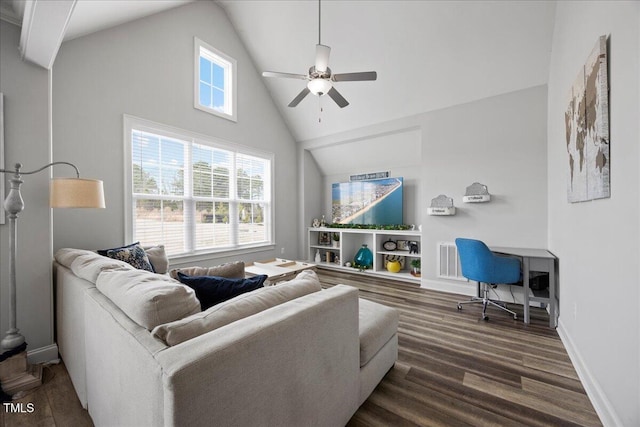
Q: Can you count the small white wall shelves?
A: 2